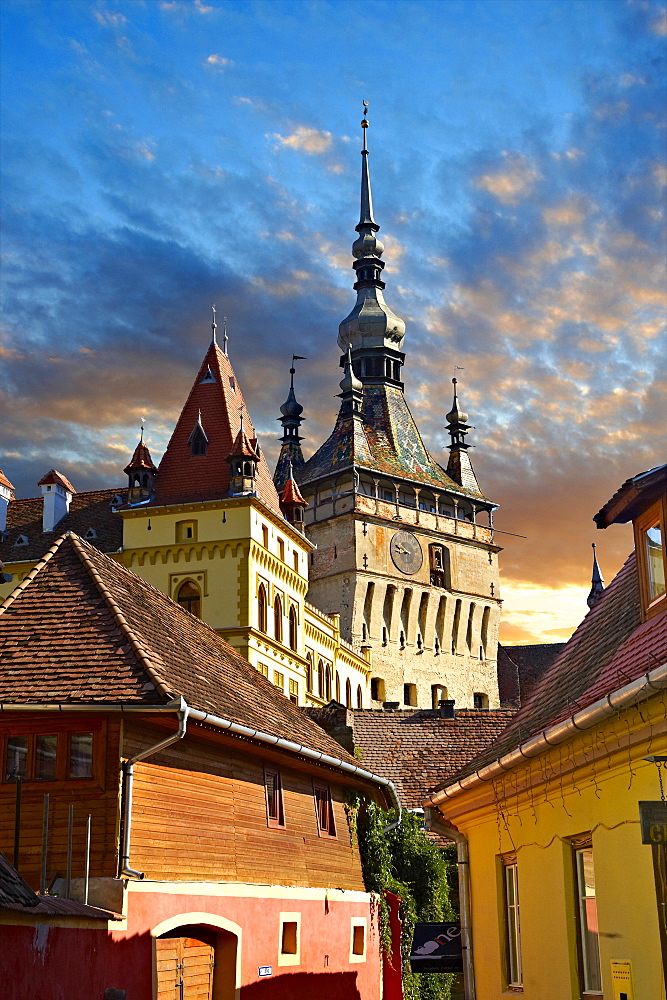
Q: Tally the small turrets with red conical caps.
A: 3